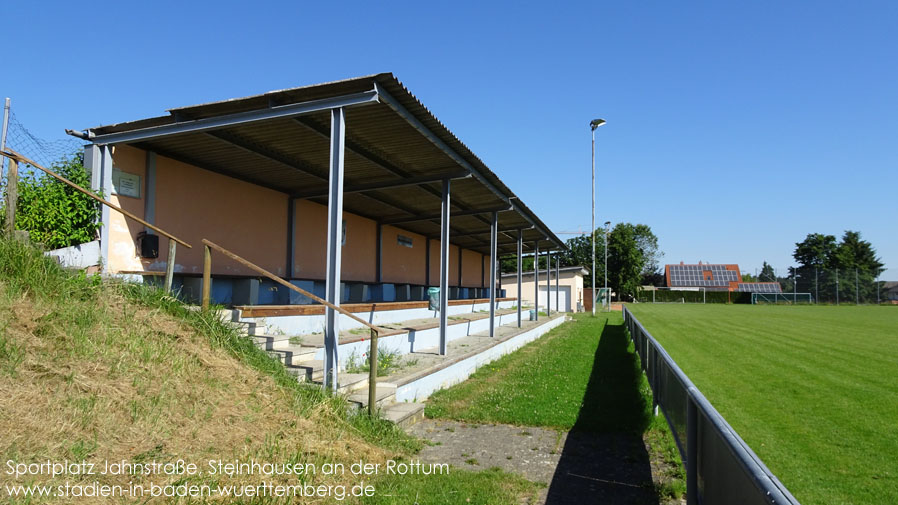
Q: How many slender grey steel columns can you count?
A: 7